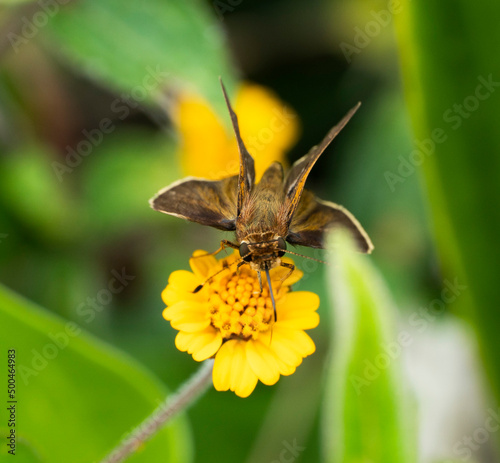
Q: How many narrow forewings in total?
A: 2